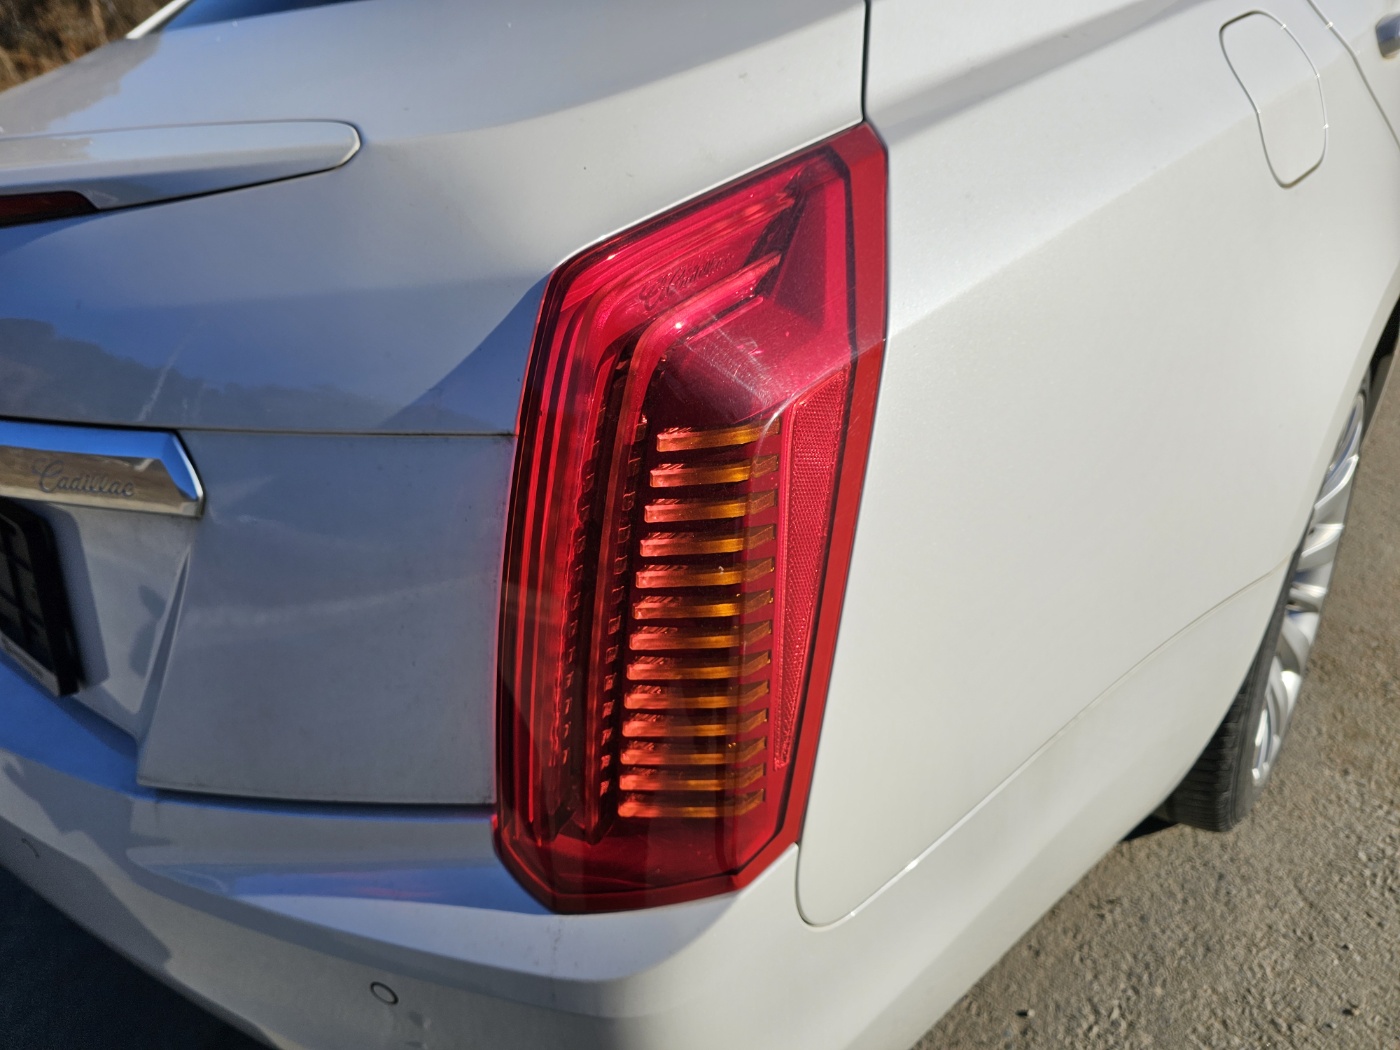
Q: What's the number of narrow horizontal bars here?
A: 13